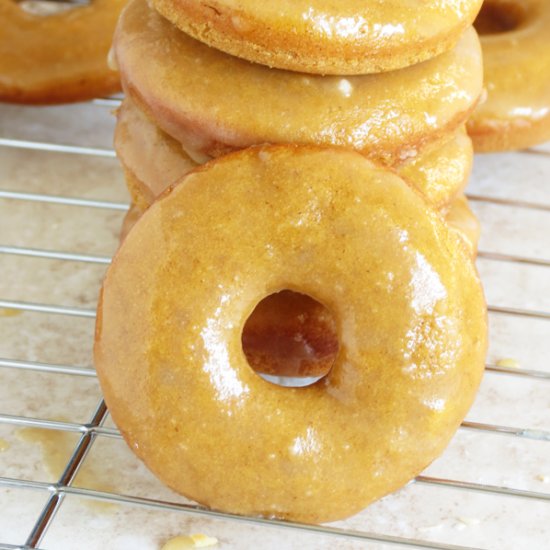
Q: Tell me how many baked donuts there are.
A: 7